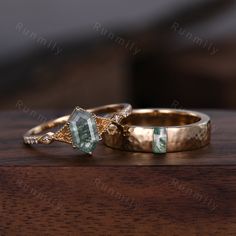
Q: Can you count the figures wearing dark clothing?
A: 0